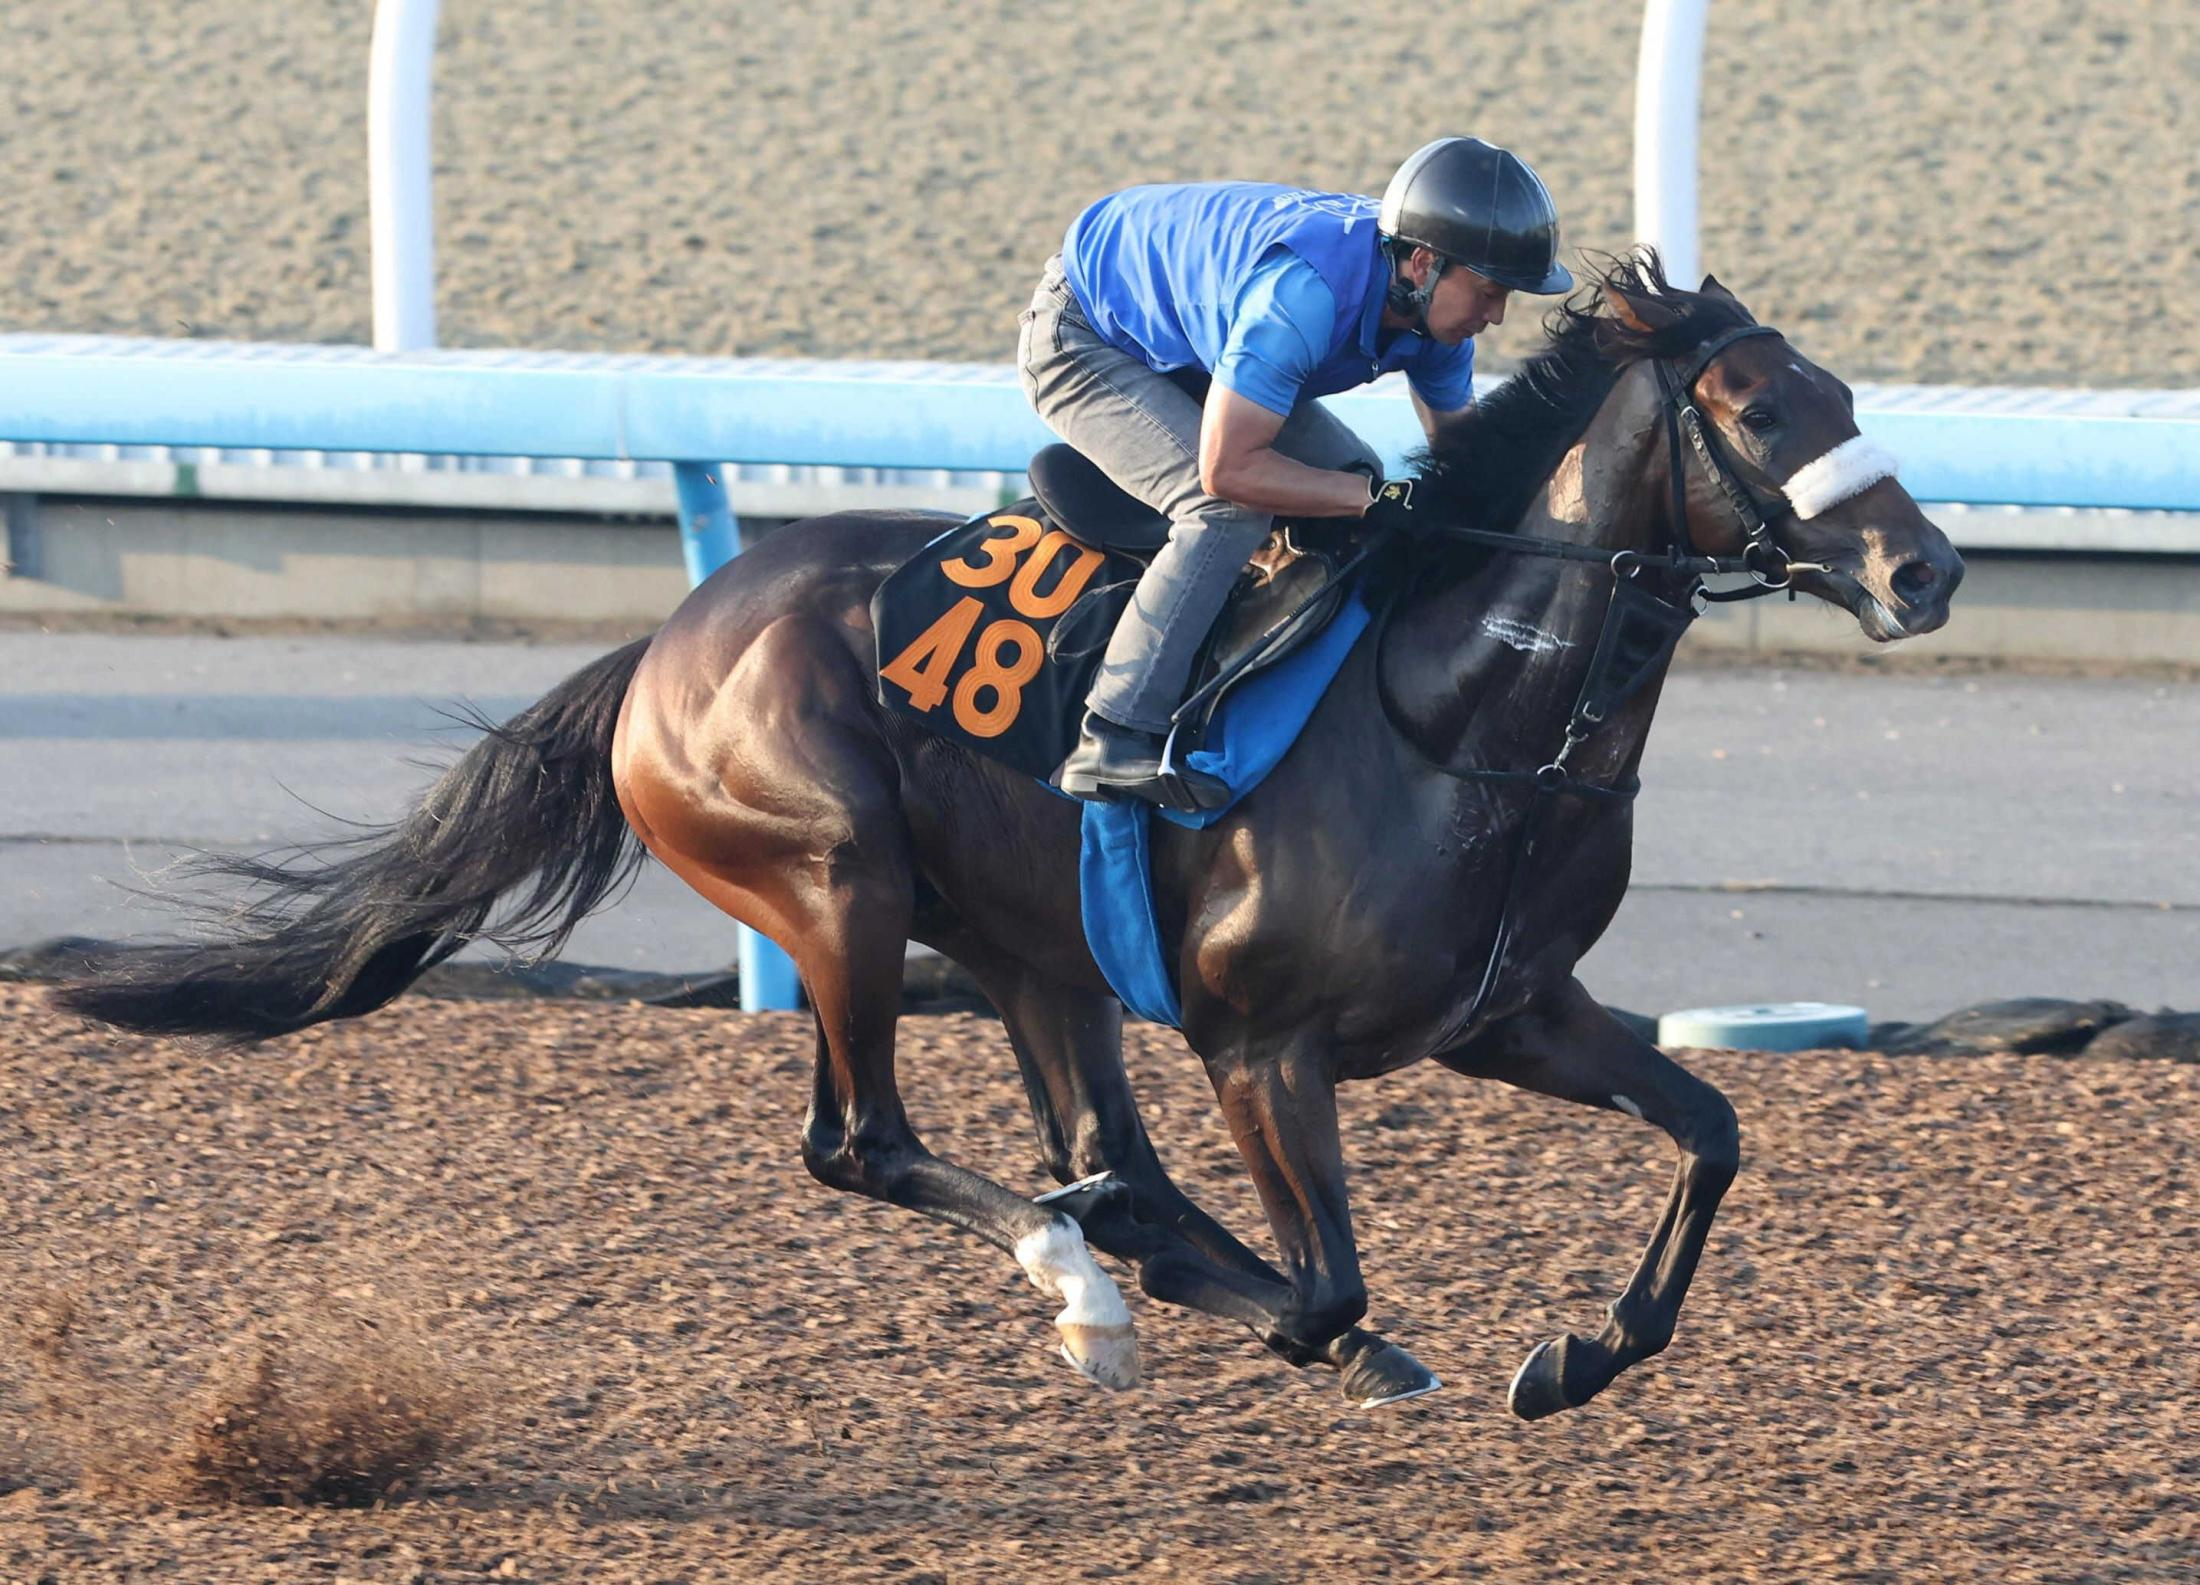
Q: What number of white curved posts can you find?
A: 2